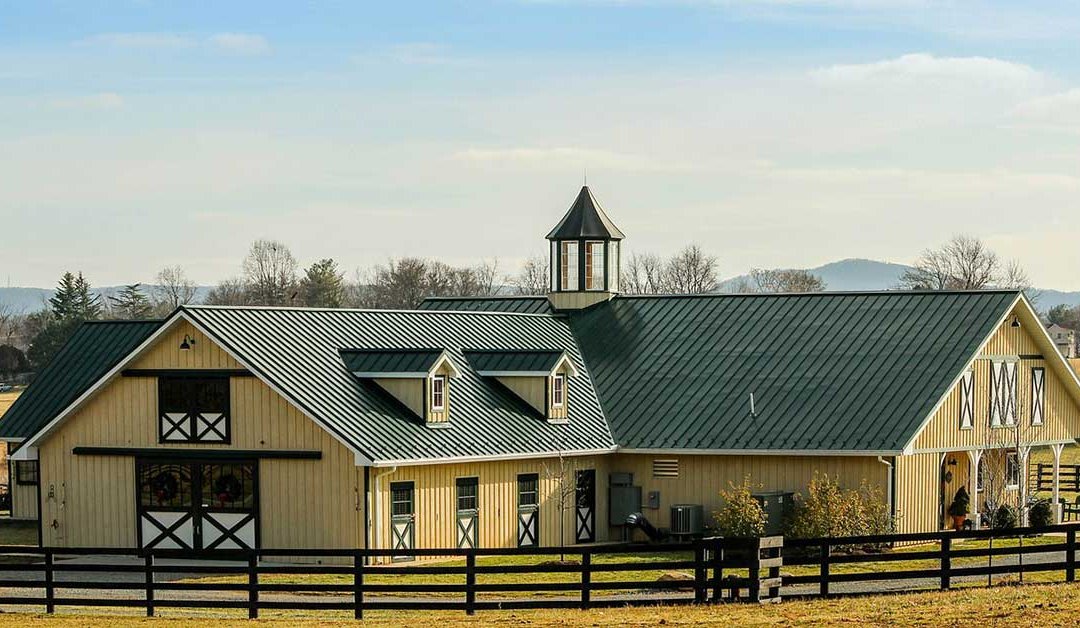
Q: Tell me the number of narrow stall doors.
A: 4